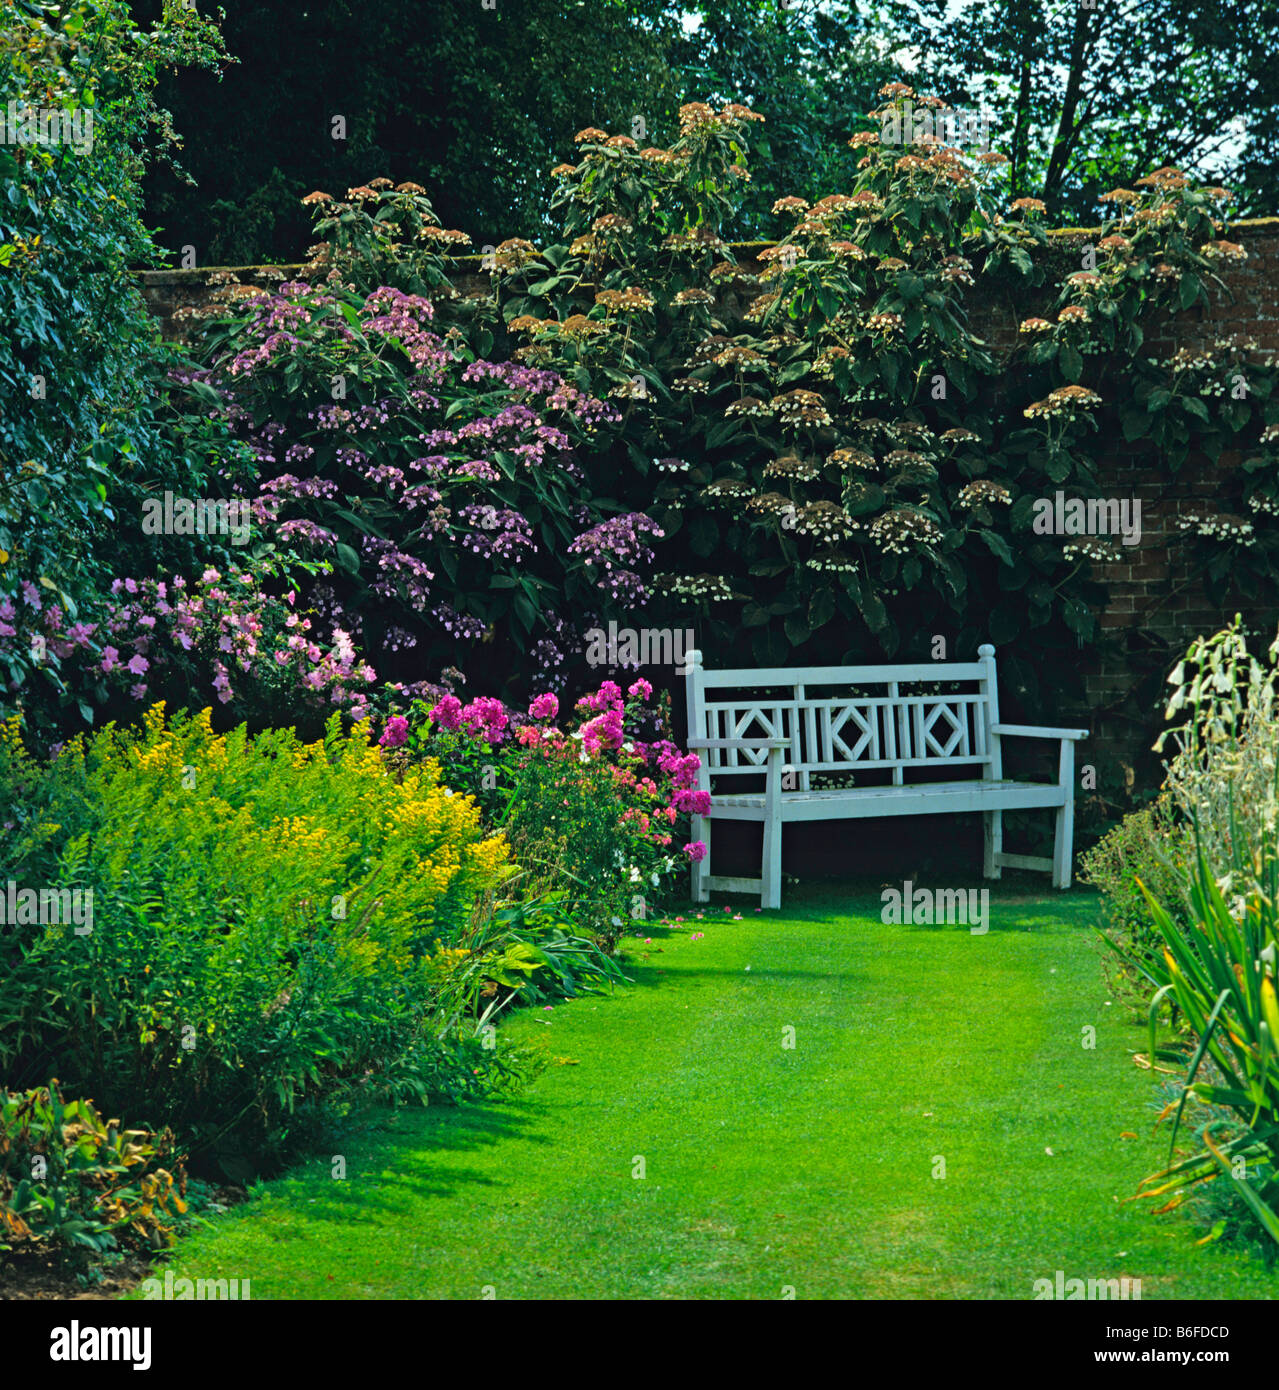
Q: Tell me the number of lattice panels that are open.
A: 3